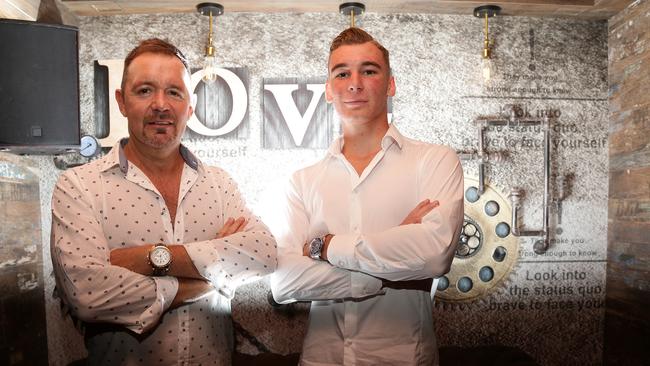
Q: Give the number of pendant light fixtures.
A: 3